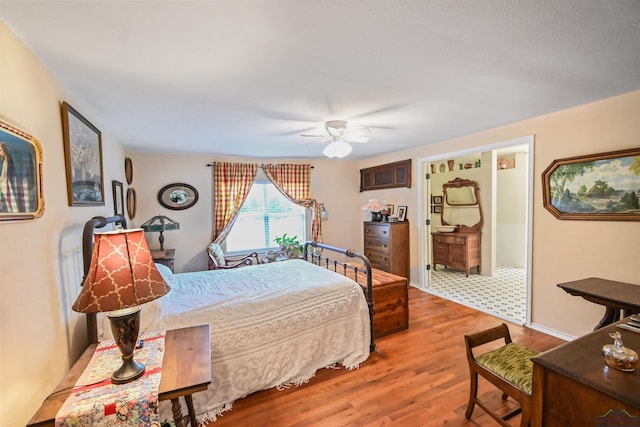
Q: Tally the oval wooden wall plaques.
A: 2